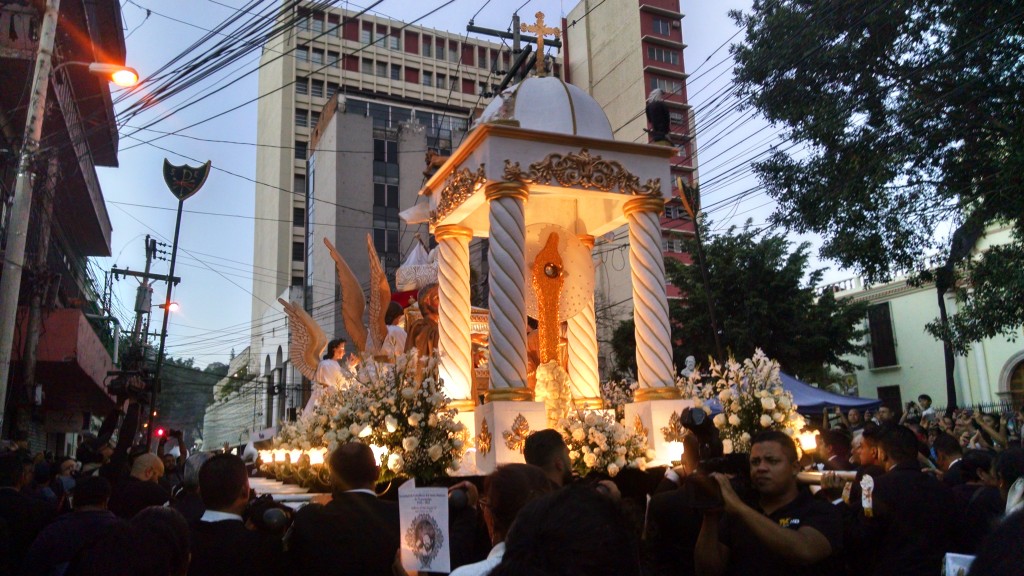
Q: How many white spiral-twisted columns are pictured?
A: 4